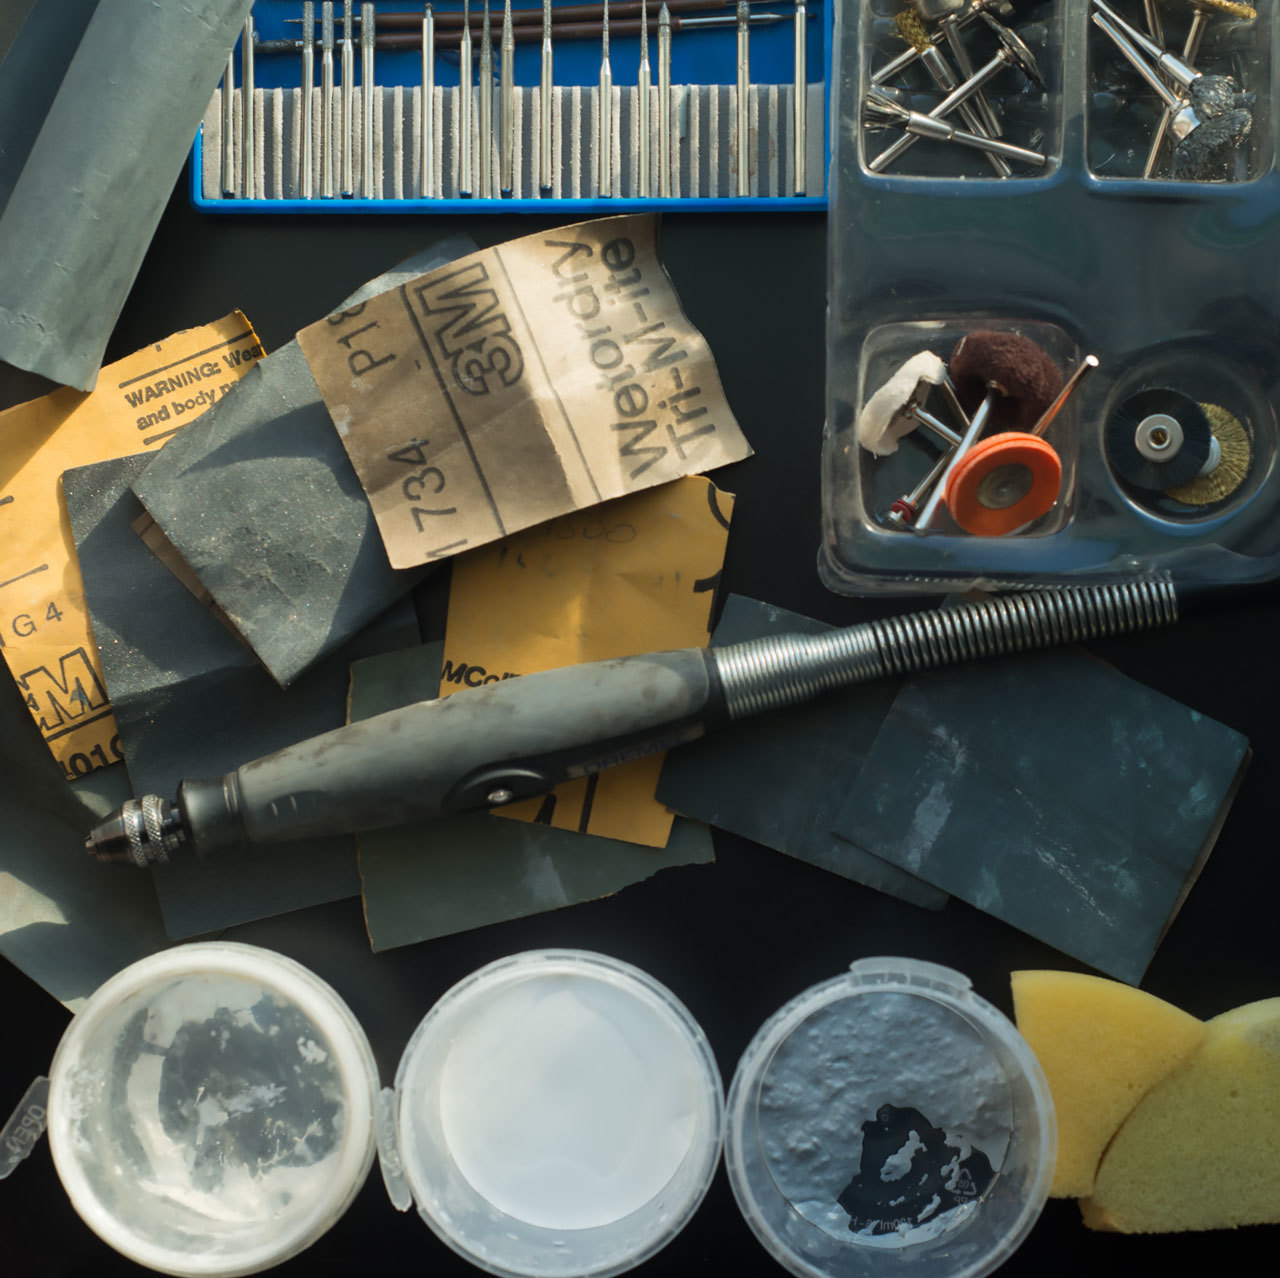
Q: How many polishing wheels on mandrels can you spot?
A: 3